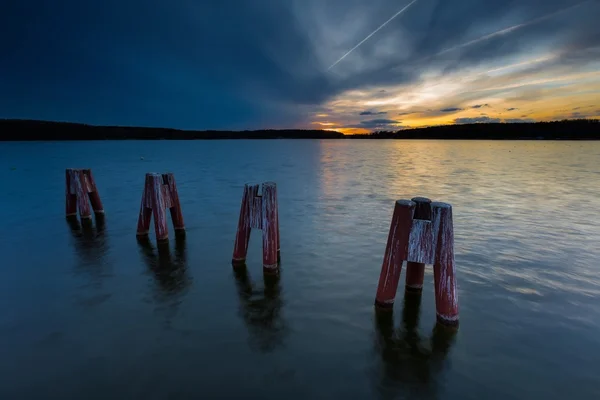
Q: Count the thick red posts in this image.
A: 12